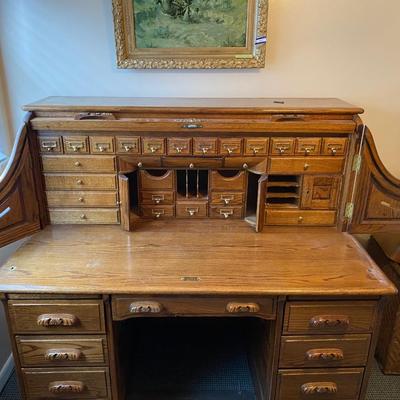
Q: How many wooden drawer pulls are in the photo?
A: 8